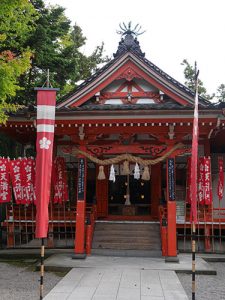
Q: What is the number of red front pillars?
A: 2